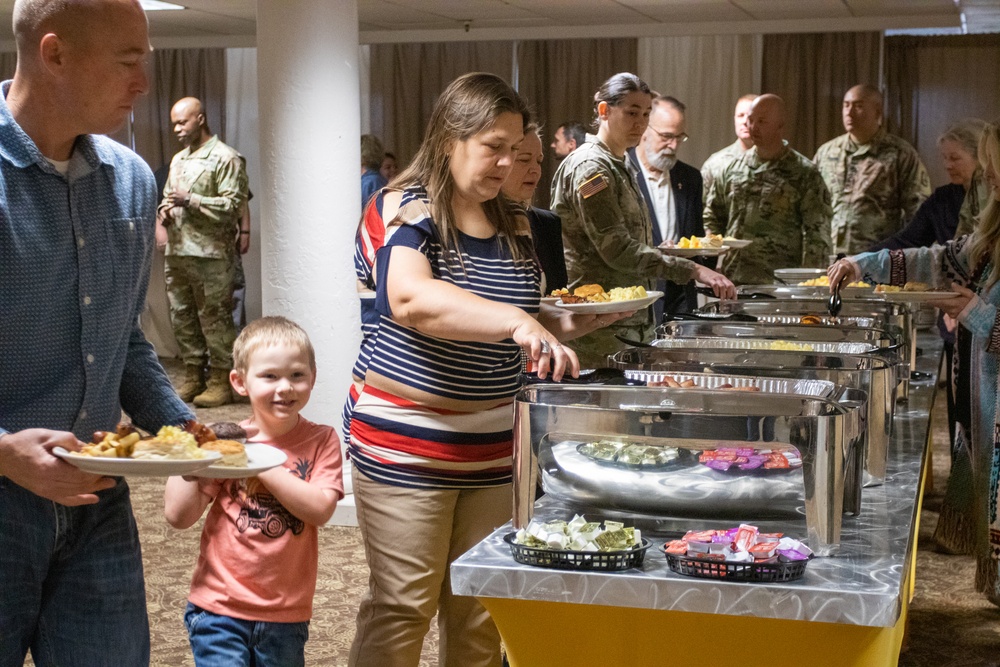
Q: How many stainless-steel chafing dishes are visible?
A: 5